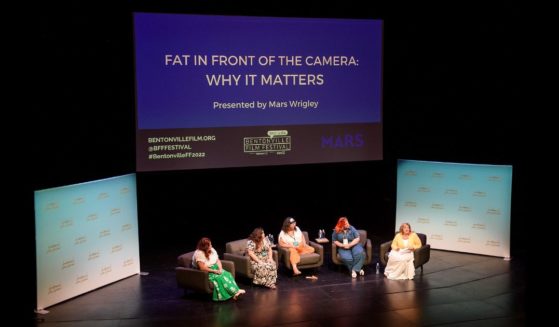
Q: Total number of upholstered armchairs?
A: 5